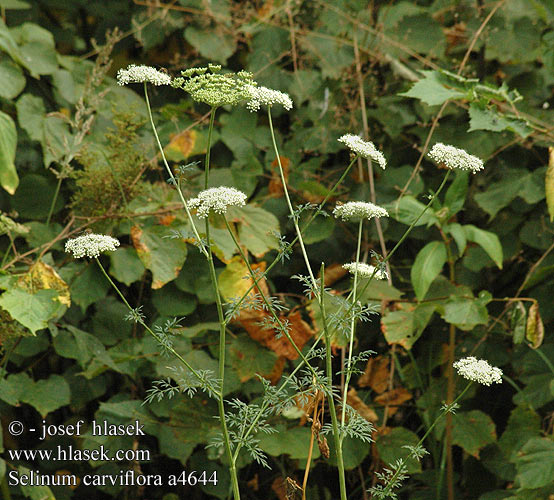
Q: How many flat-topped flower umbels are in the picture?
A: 10